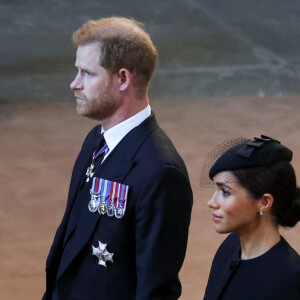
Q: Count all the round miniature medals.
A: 4